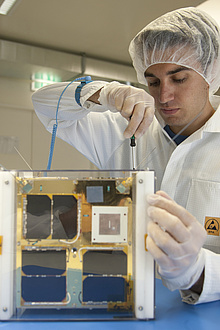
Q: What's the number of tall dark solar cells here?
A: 2